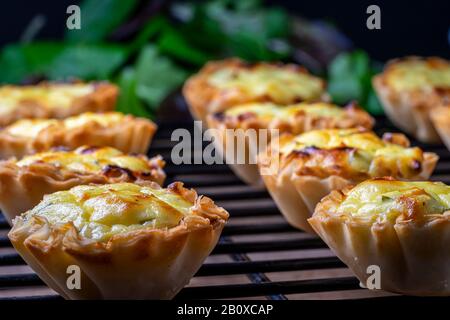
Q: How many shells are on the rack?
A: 10